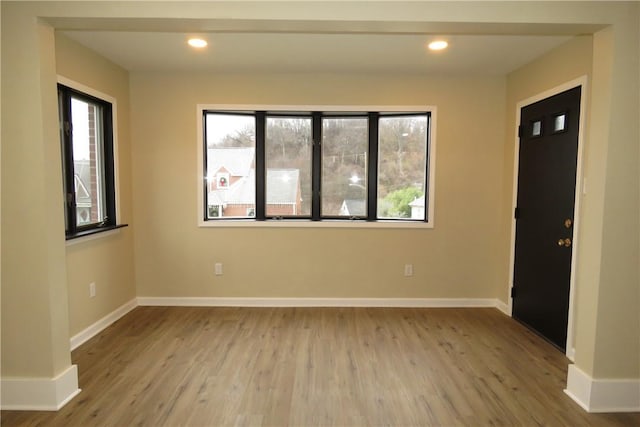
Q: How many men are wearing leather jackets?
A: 0